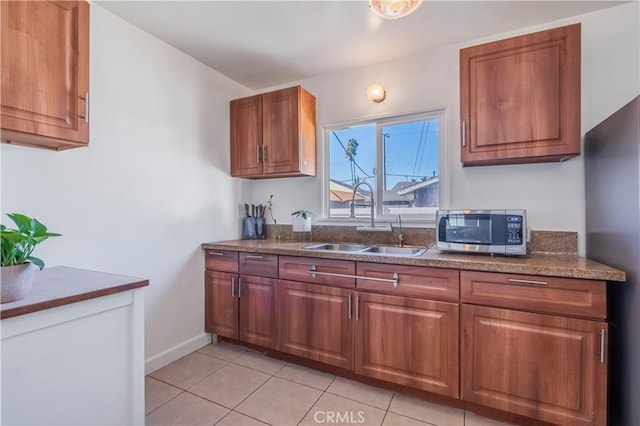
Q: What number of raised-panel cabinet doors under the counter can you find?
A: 5